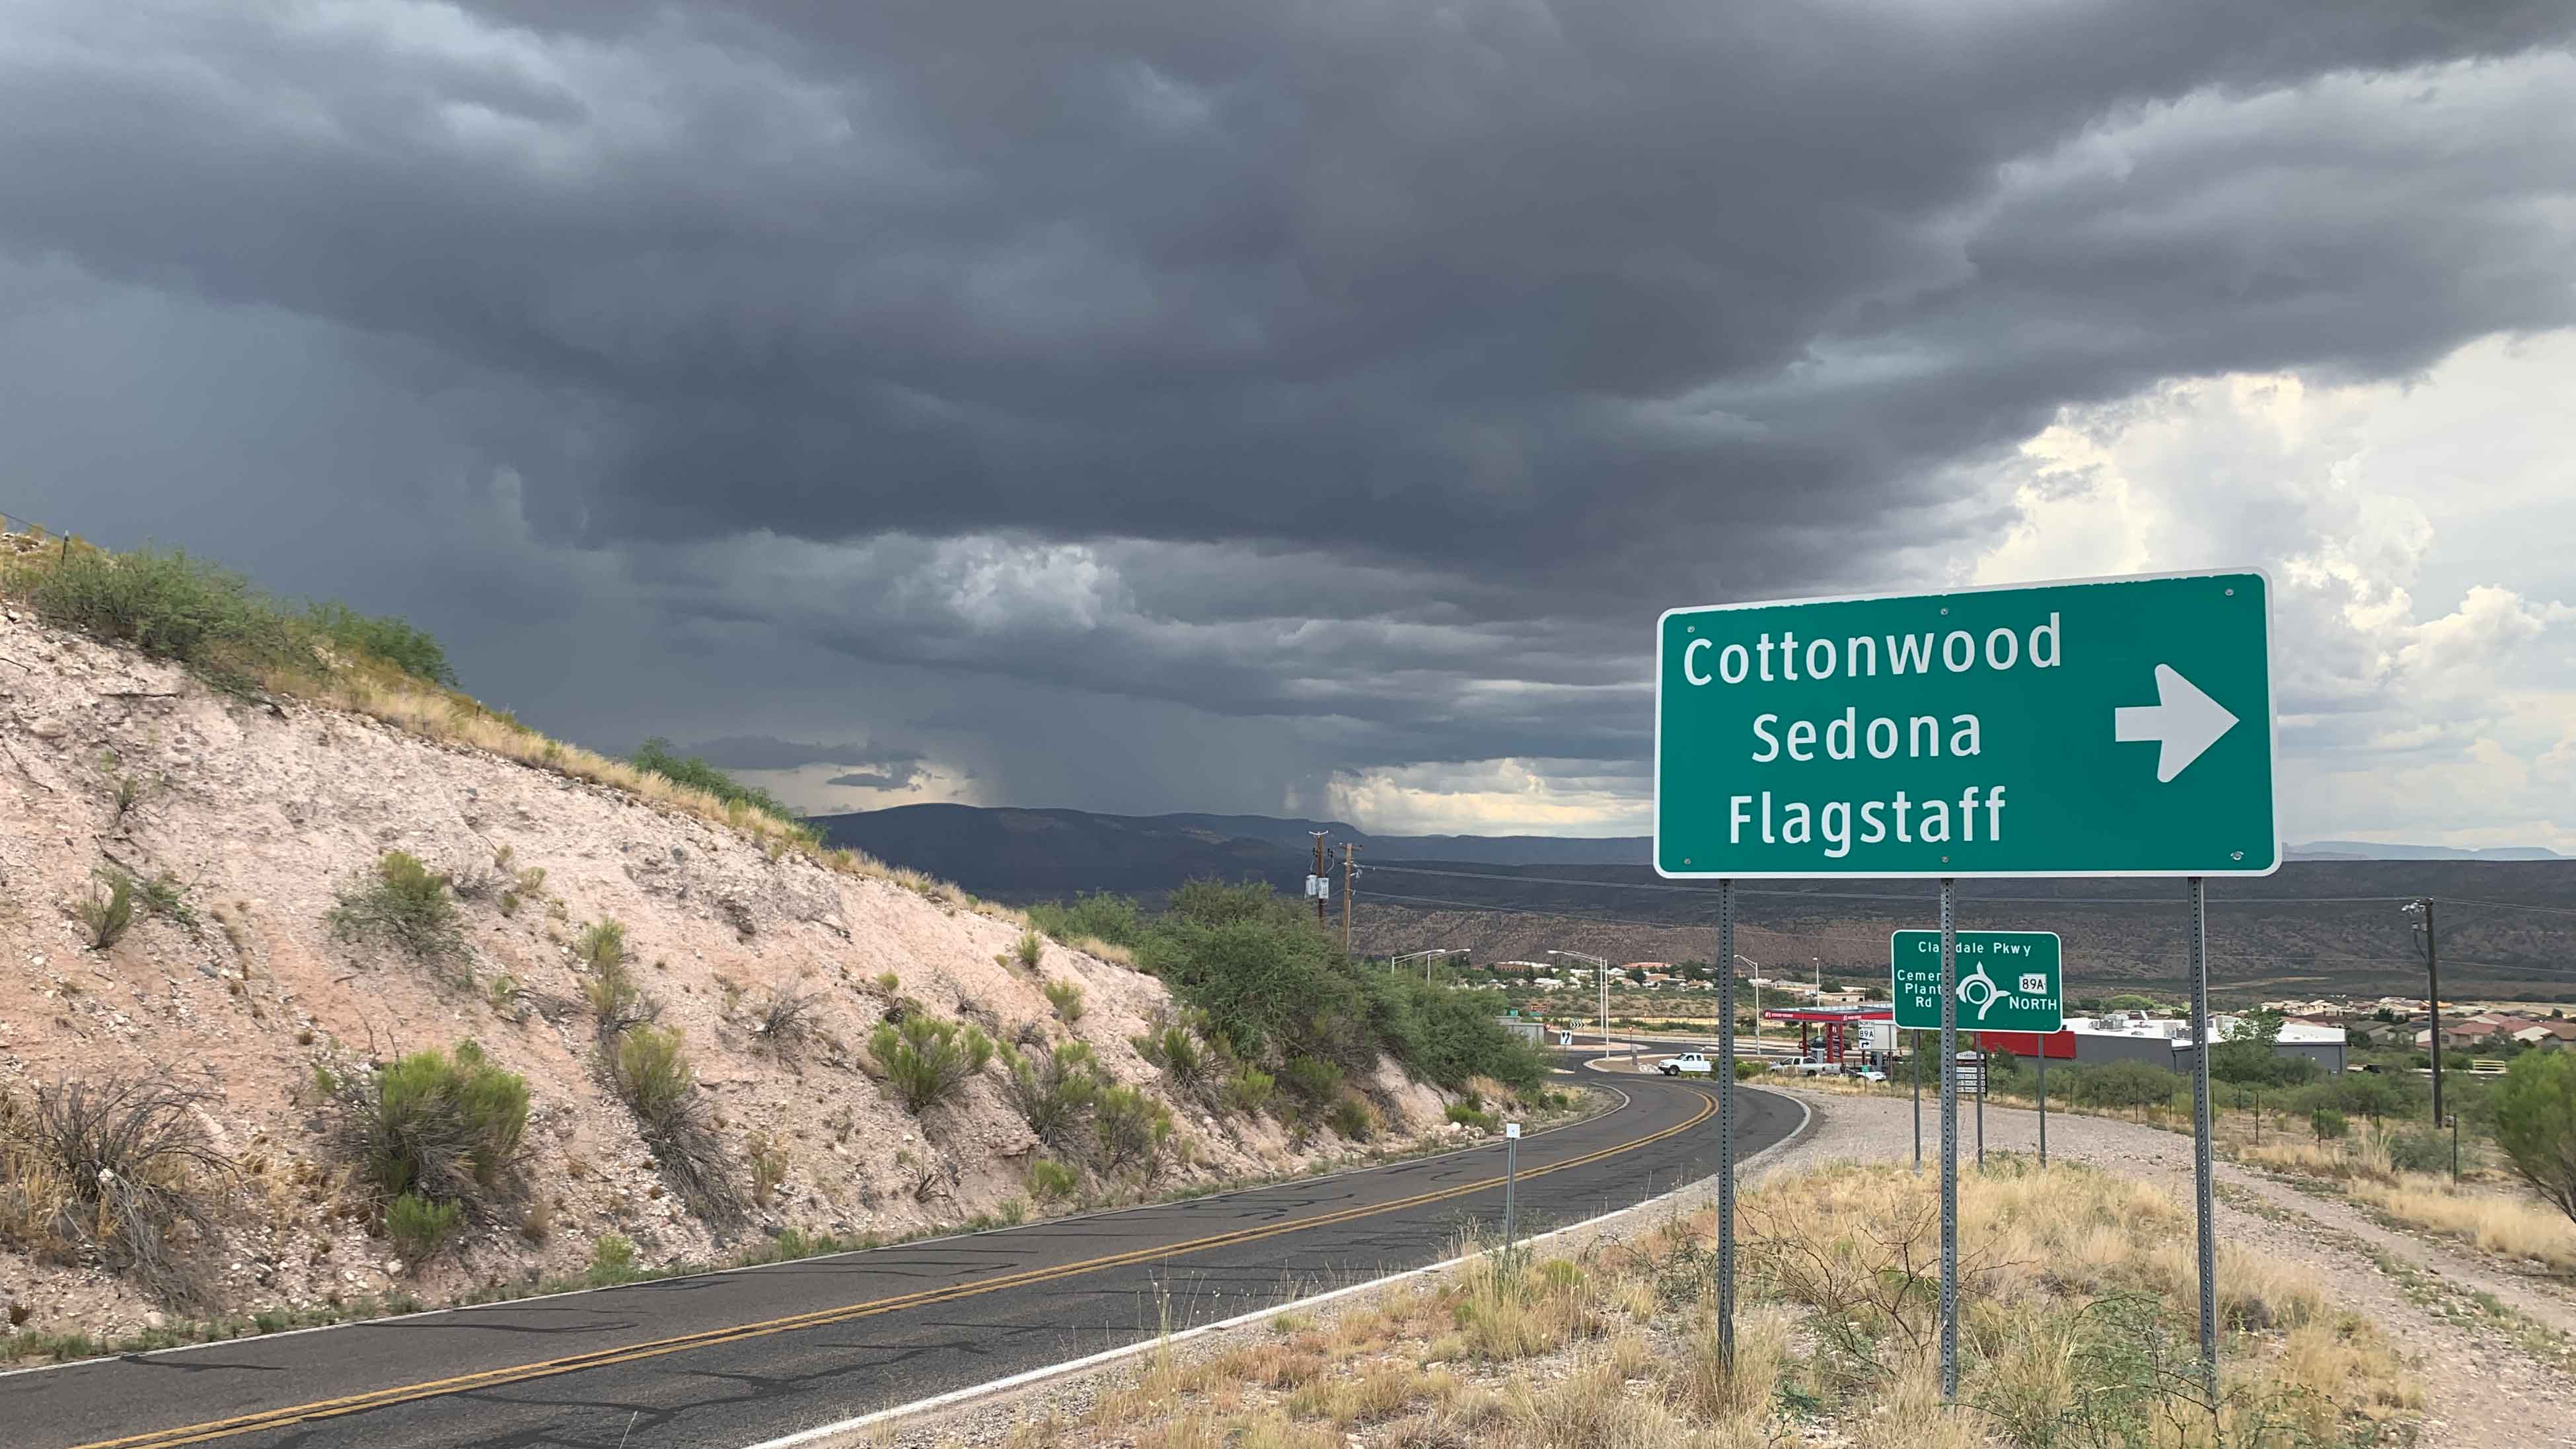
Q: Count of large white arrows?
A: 1